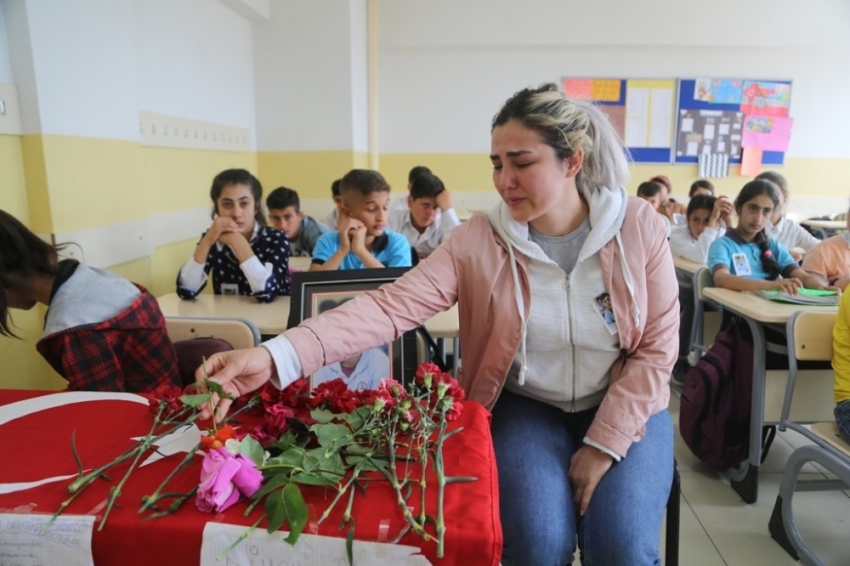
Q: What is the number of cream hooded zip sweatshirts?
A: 1